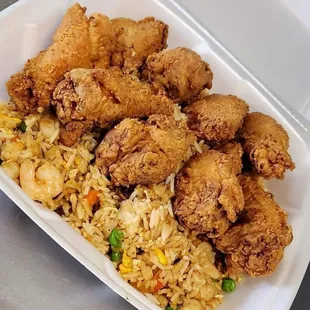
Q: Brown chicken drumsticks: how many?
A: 9